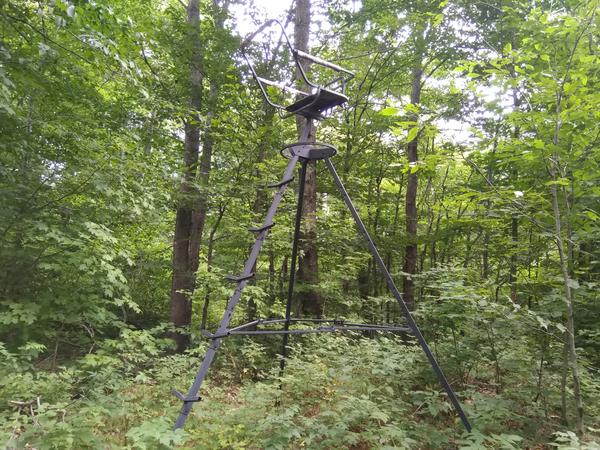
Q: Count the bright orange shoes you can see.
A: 0